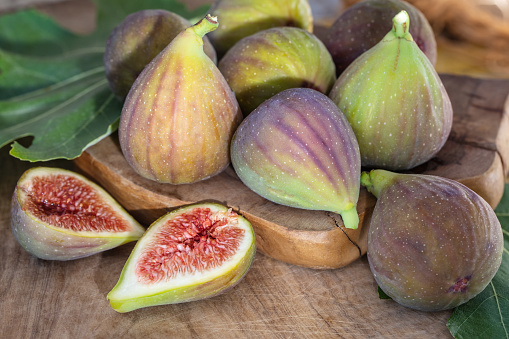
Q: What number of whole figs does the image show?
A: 8